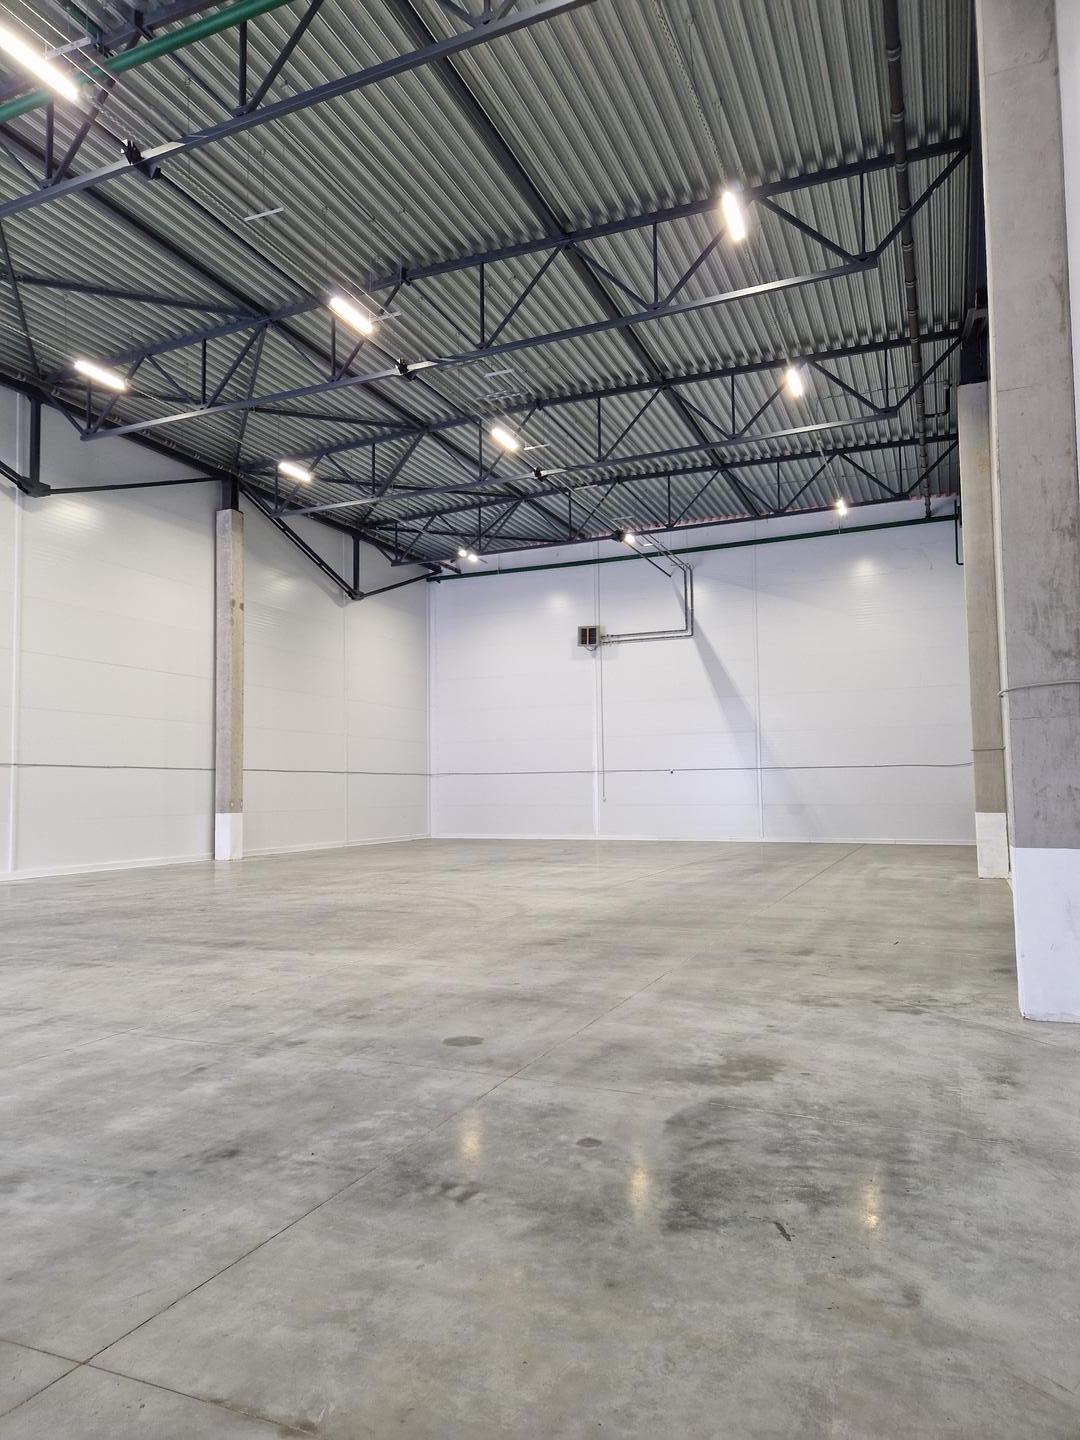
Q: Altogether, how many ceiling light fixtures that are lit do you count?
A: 10